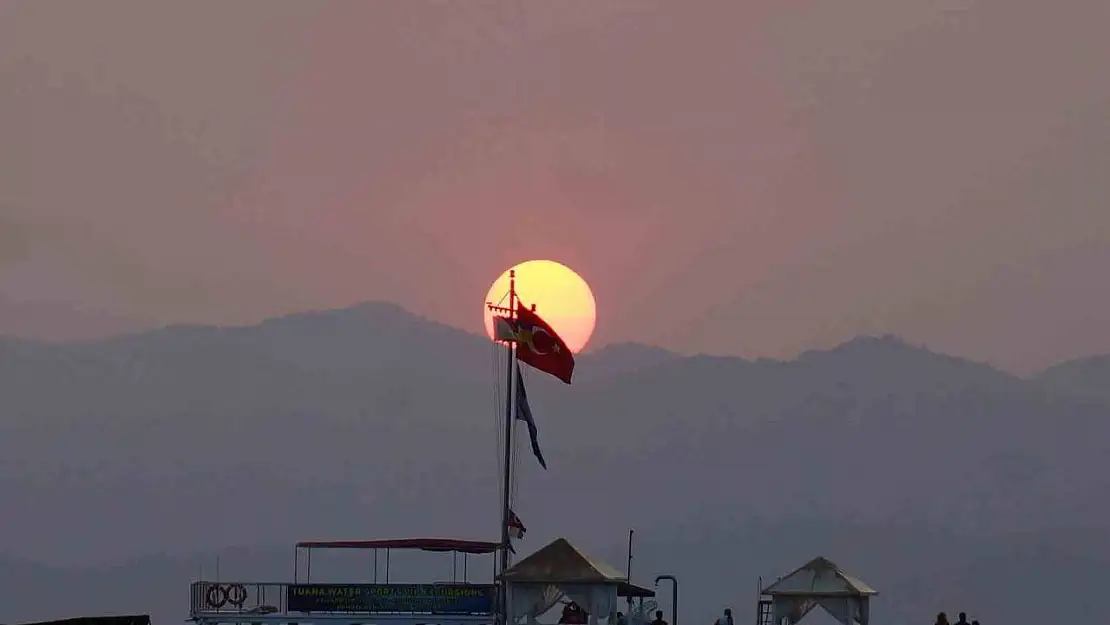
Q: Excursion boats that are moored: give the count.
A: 1